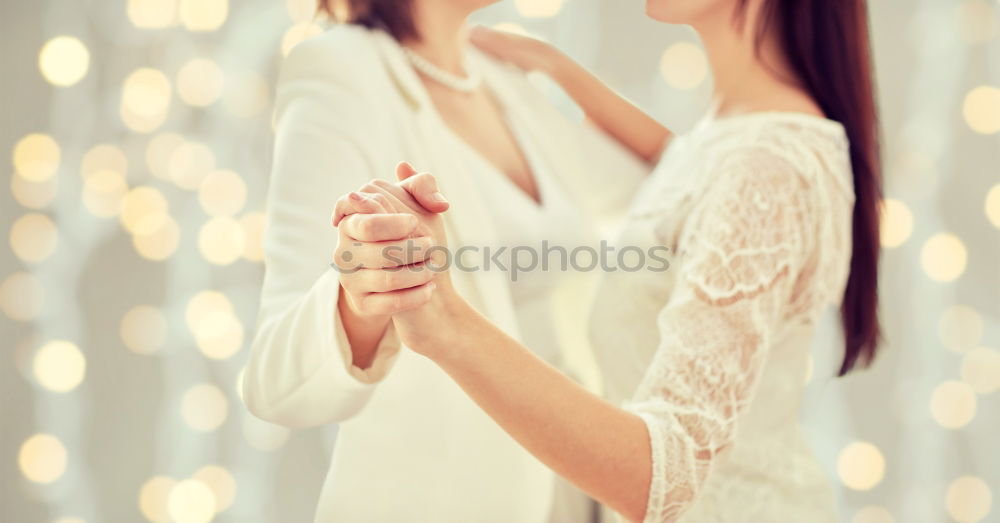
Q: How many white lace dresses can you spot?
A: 1